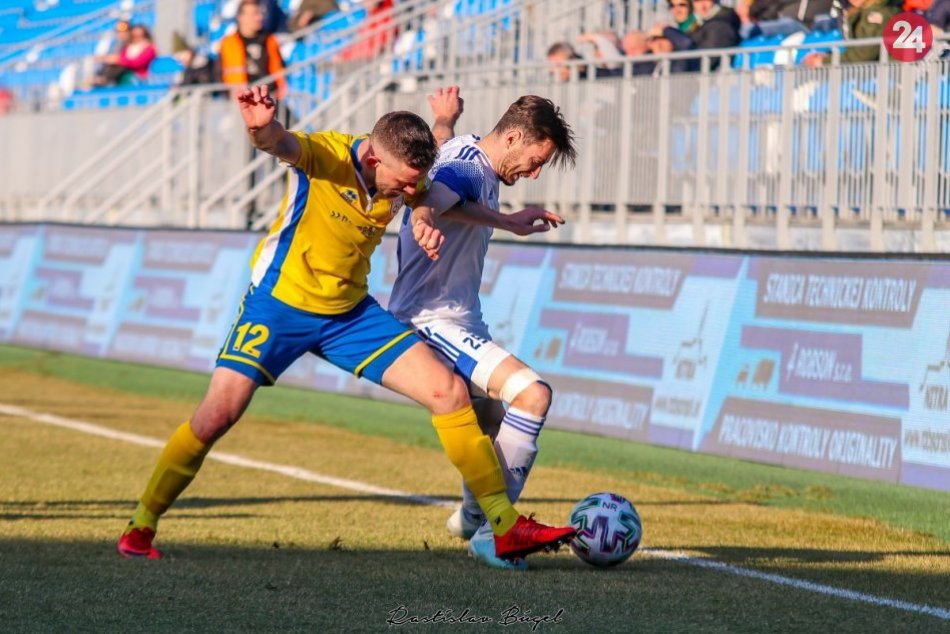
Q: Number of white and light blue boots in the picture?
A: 2